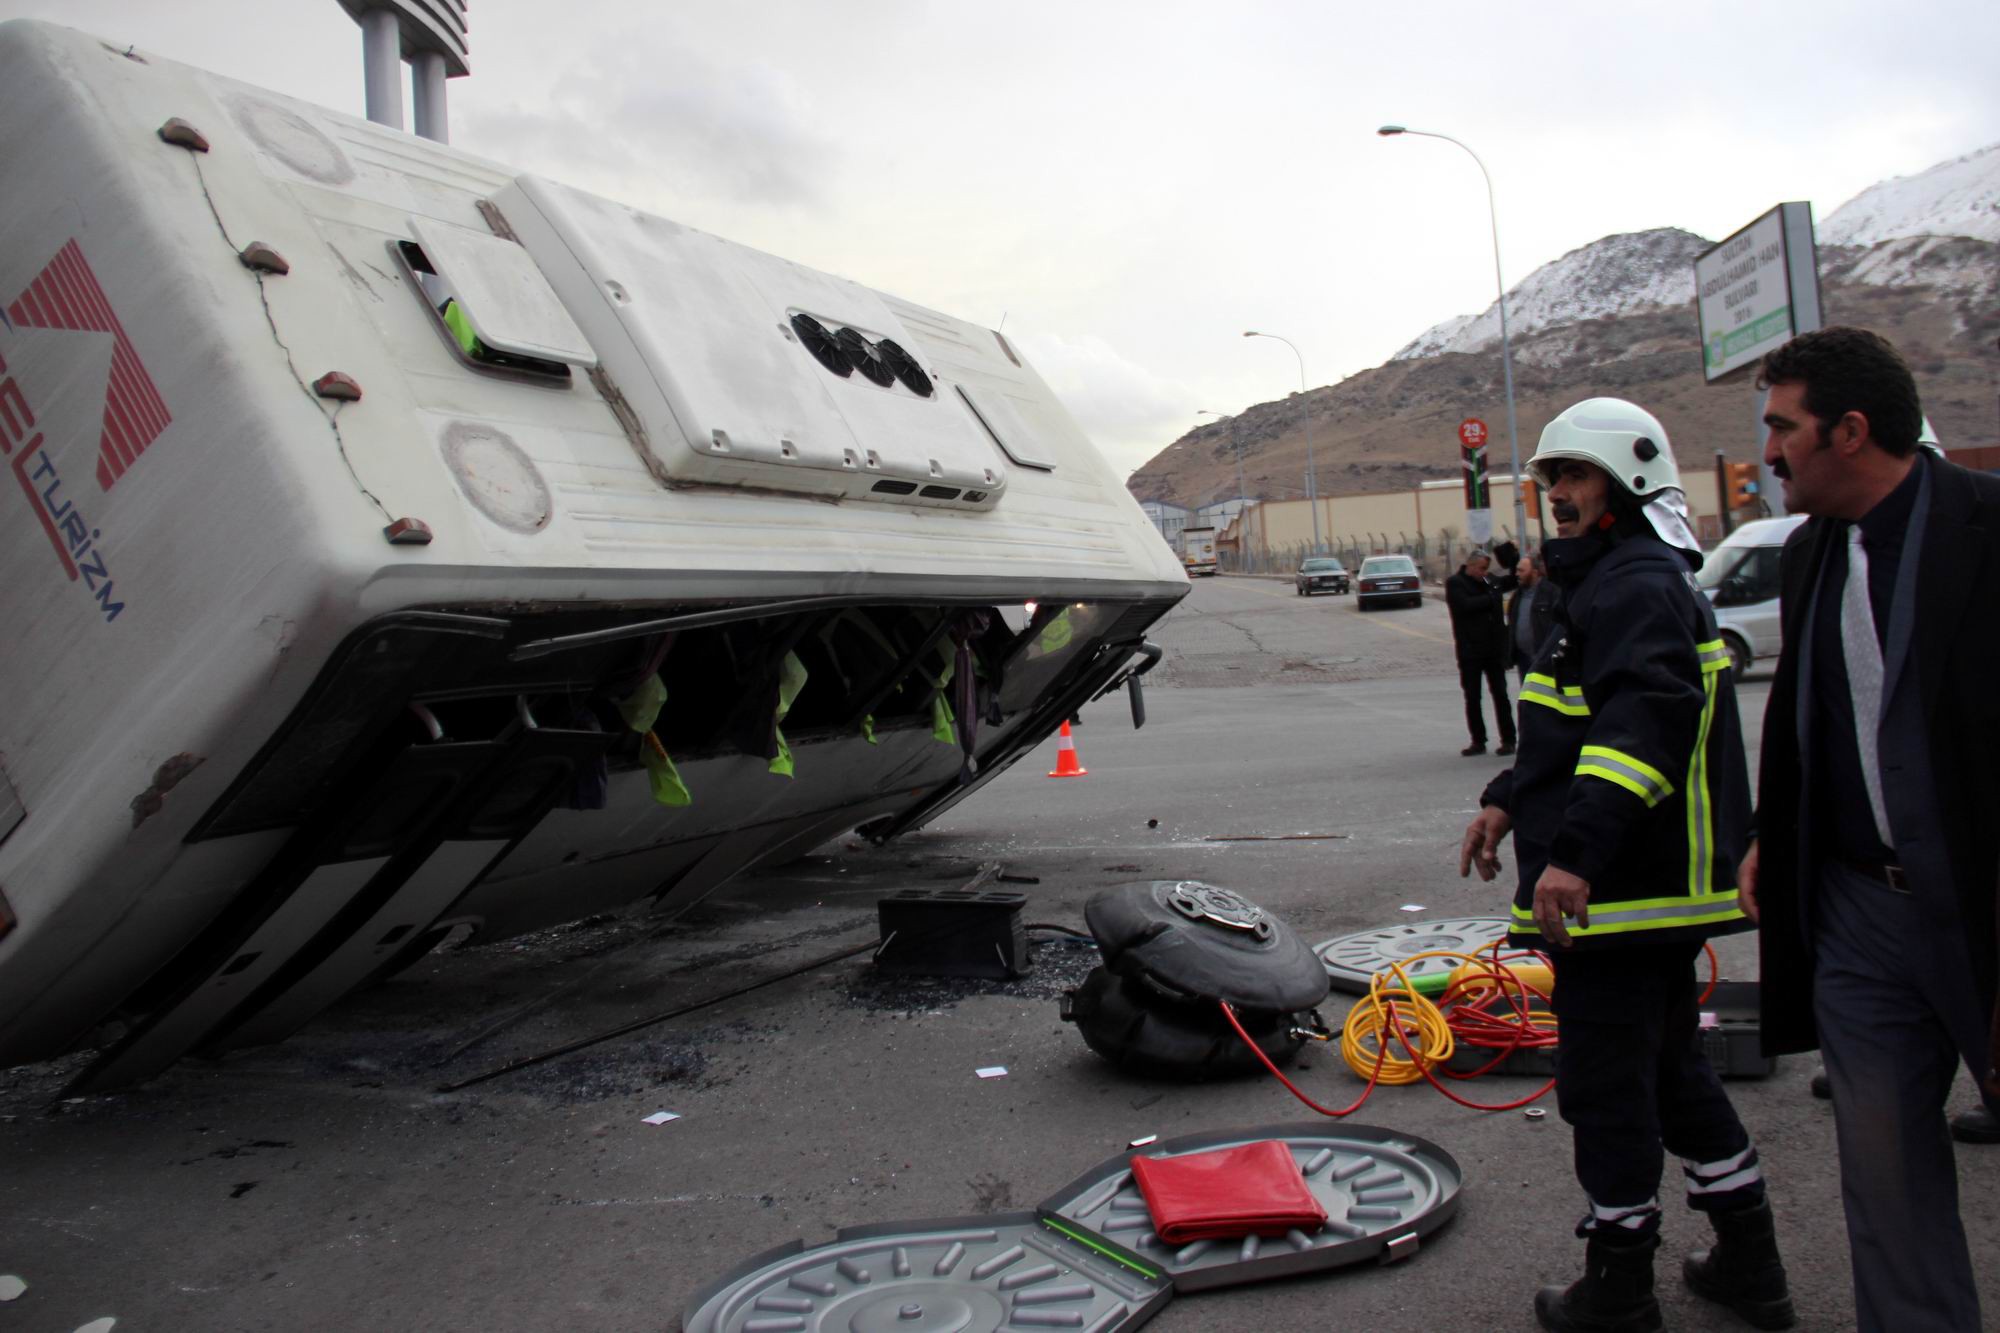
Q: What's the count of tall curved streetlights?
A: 3